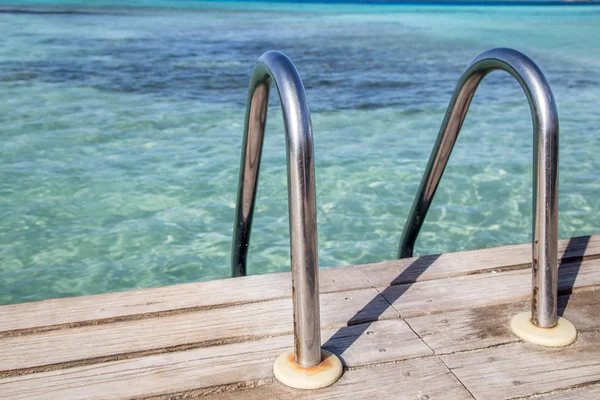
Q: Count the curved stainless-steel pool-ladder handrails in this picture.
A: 2